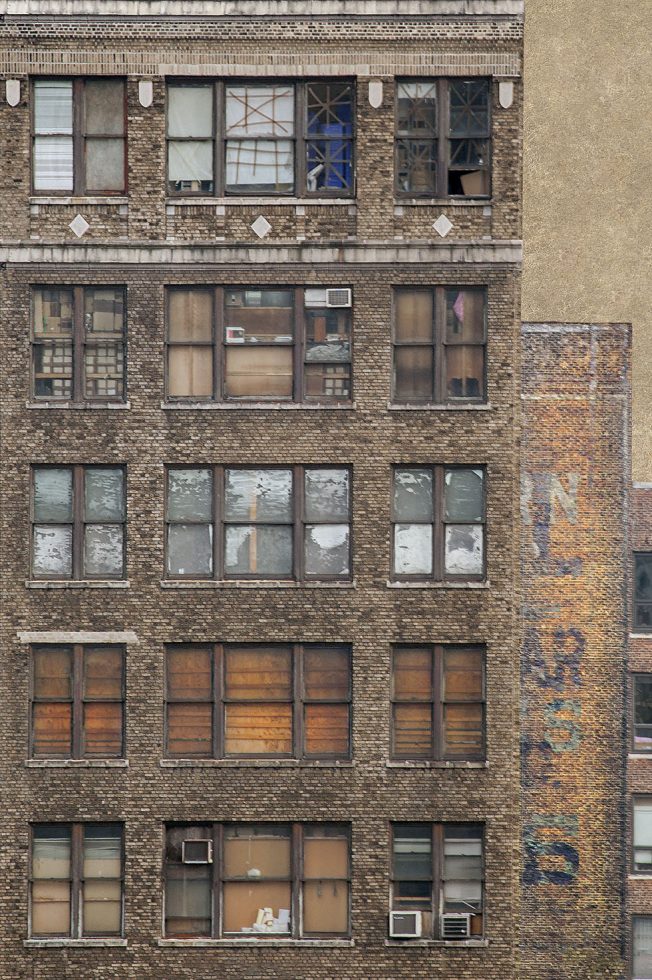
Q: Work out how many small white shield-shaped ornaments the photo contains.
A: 4